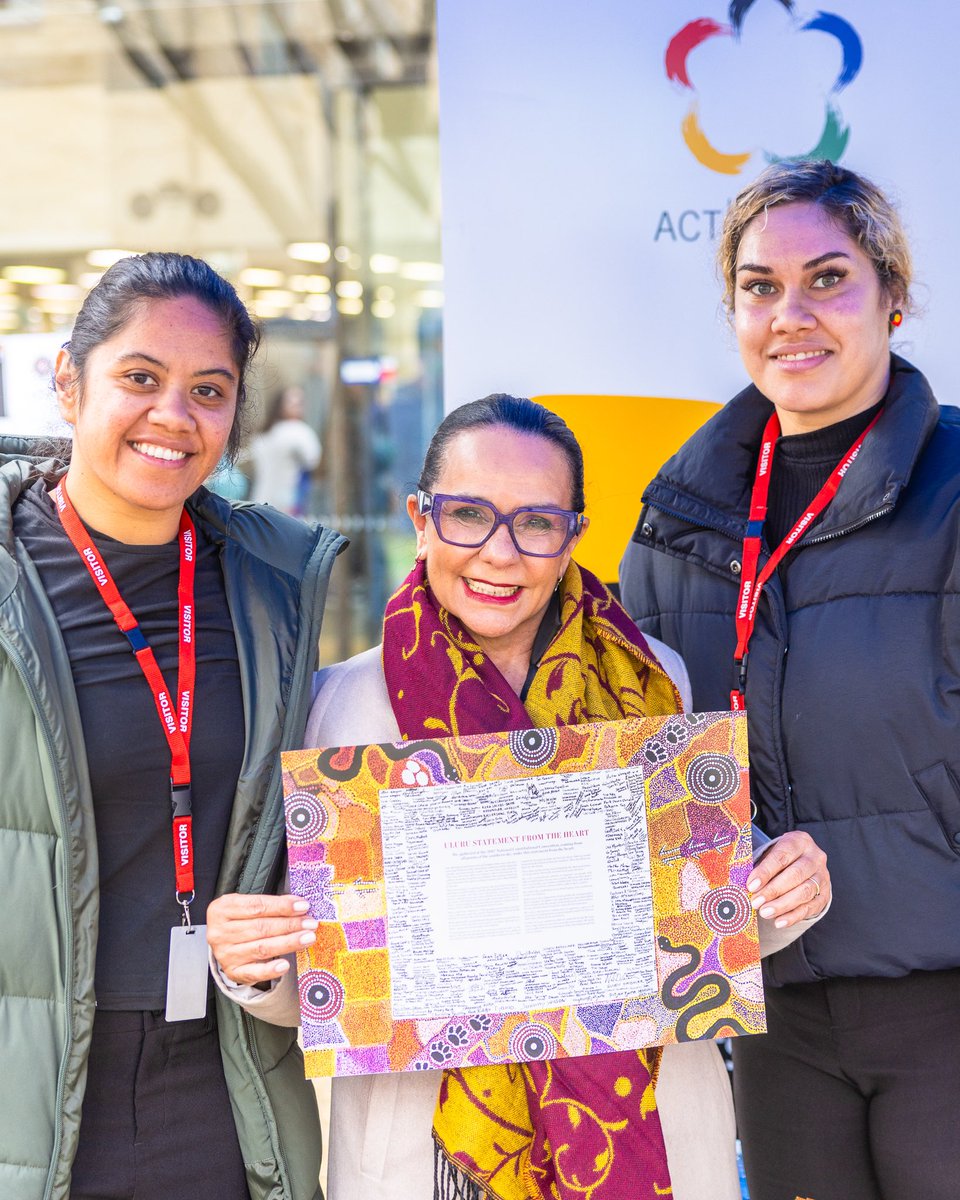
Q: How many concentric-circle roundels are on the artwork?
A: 6